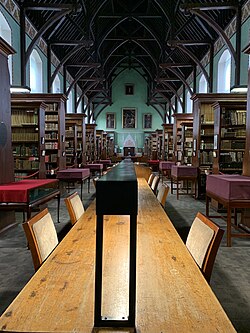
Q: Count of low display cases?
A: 8